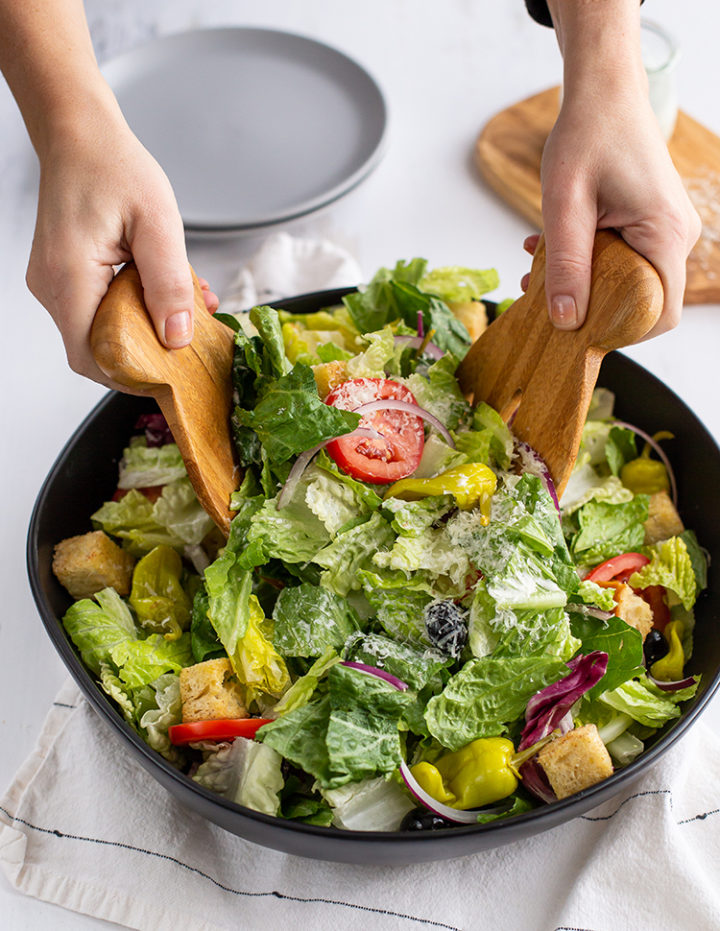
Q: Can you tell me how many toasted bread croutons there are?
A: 7